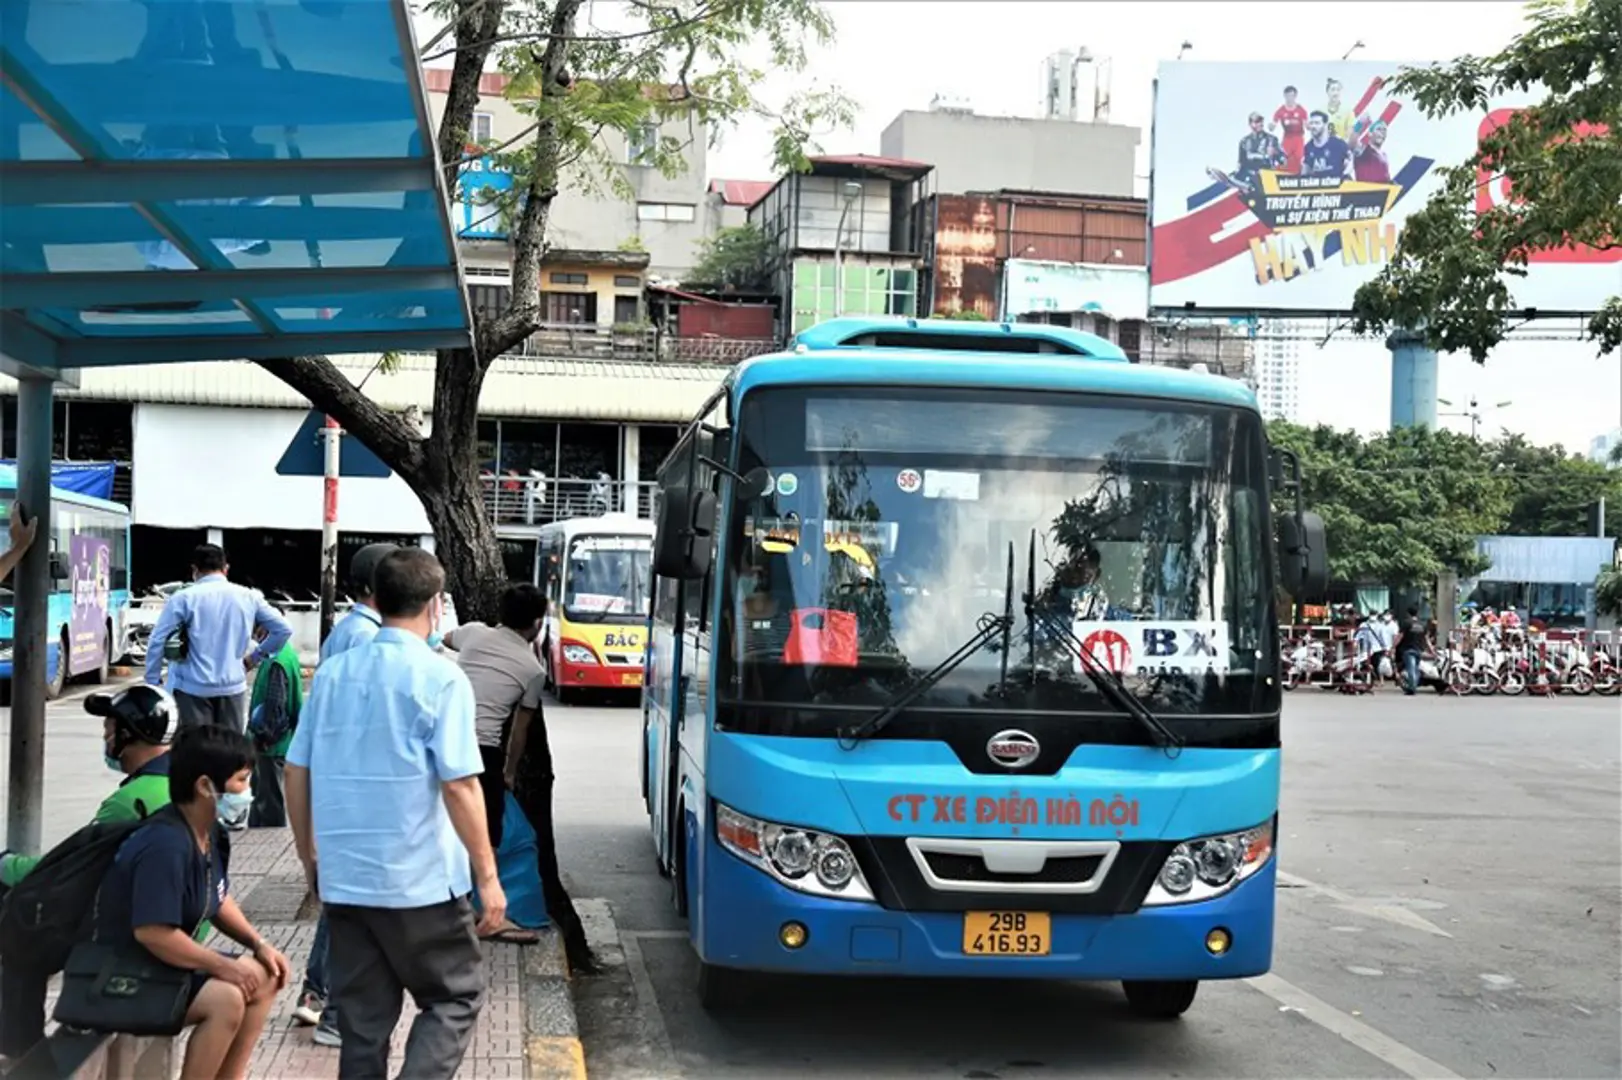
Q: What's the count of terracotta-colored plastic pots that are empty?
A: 0